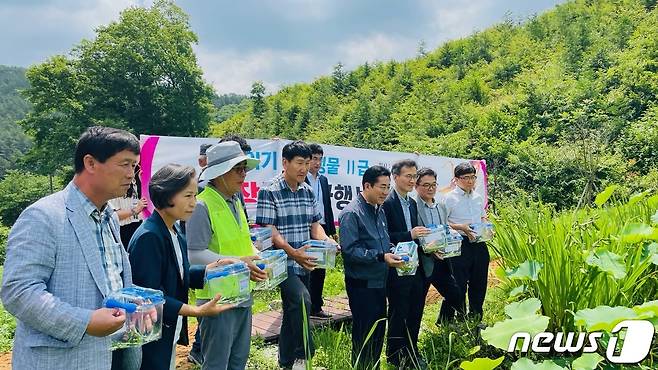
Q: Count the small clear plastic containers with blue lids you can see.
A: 9